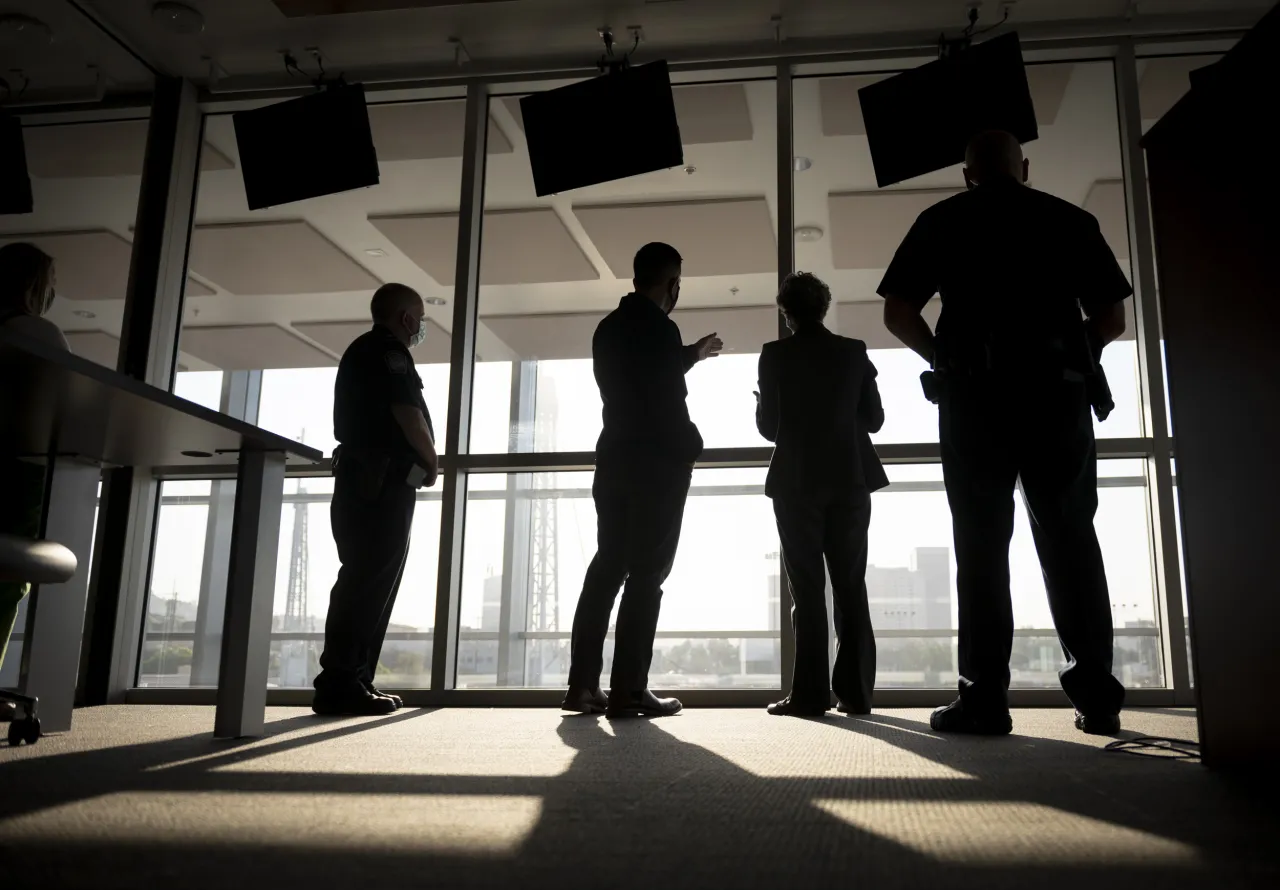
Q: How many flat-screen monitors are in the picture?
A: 4